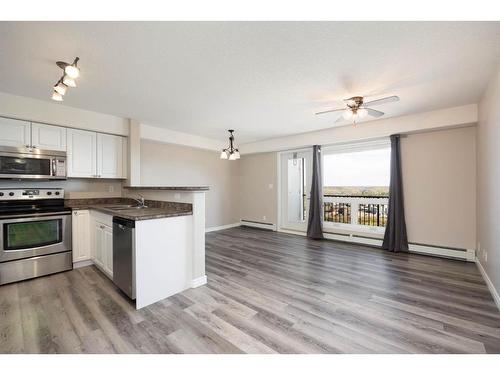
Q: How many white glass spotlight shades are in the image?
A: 4